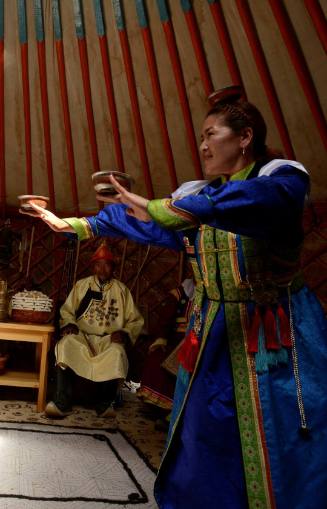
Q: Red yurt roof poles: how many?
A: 14